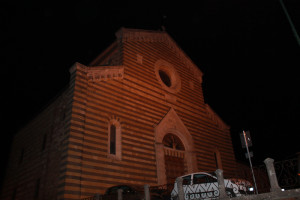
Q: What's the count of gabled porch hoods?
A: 1